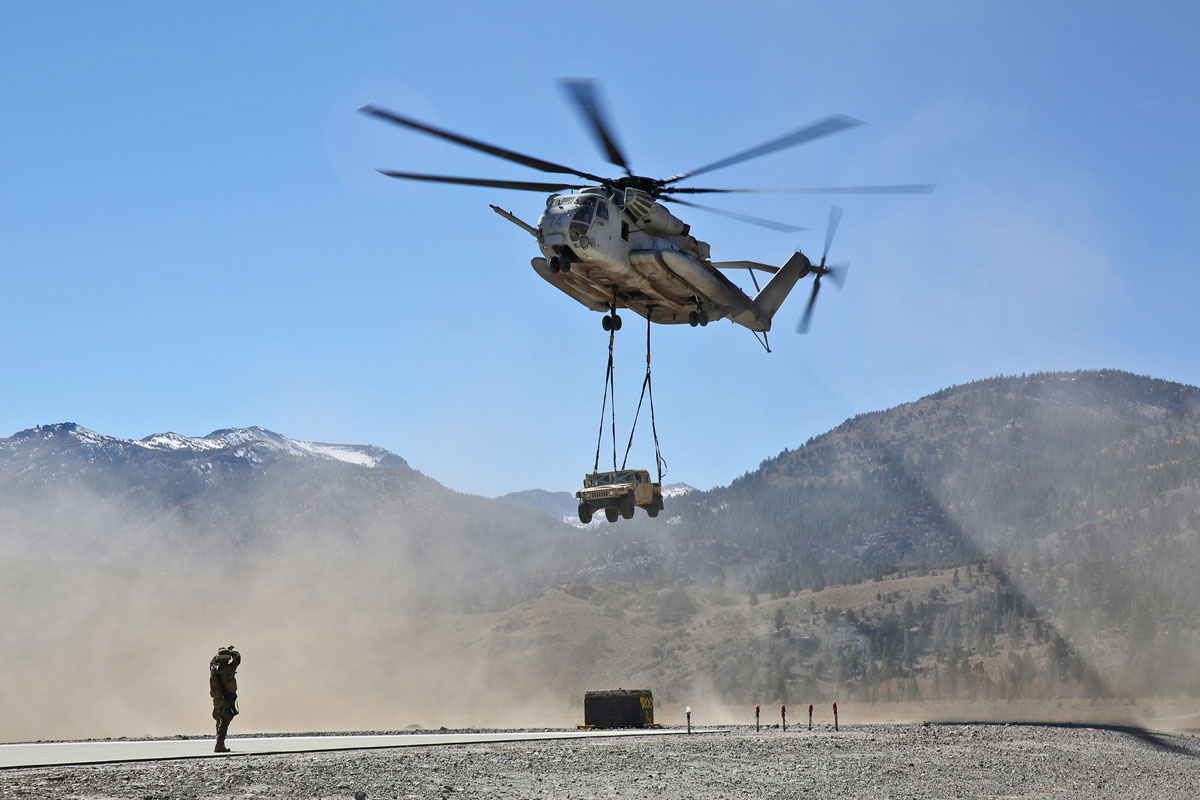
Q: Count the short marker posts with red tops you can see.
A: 4